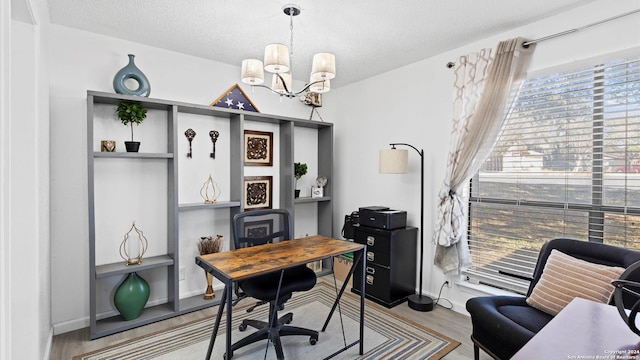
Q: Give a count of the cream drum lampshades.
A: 6